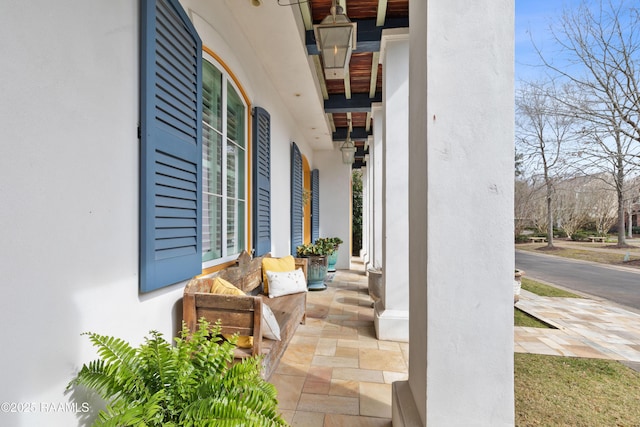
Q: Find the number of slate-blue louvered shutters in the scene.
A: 4